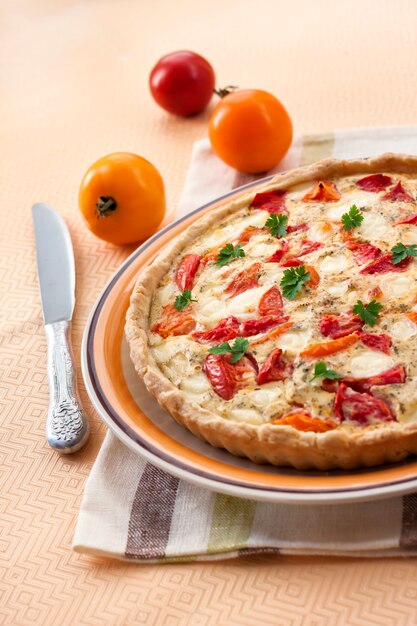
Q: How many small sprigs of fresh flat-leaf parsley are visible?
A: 9